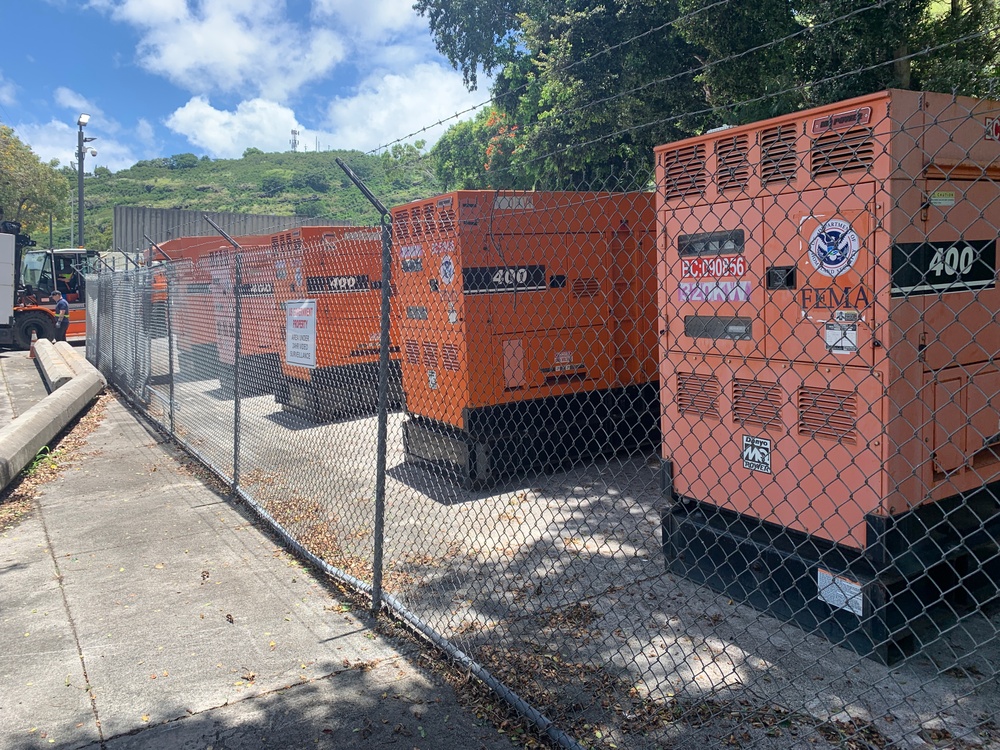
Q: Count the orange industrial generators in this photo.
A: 5